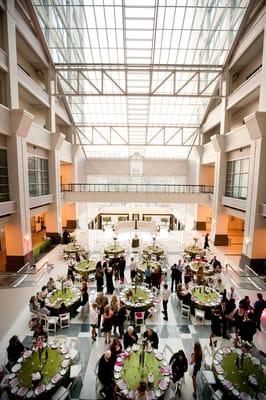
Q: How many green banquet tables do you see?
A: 13